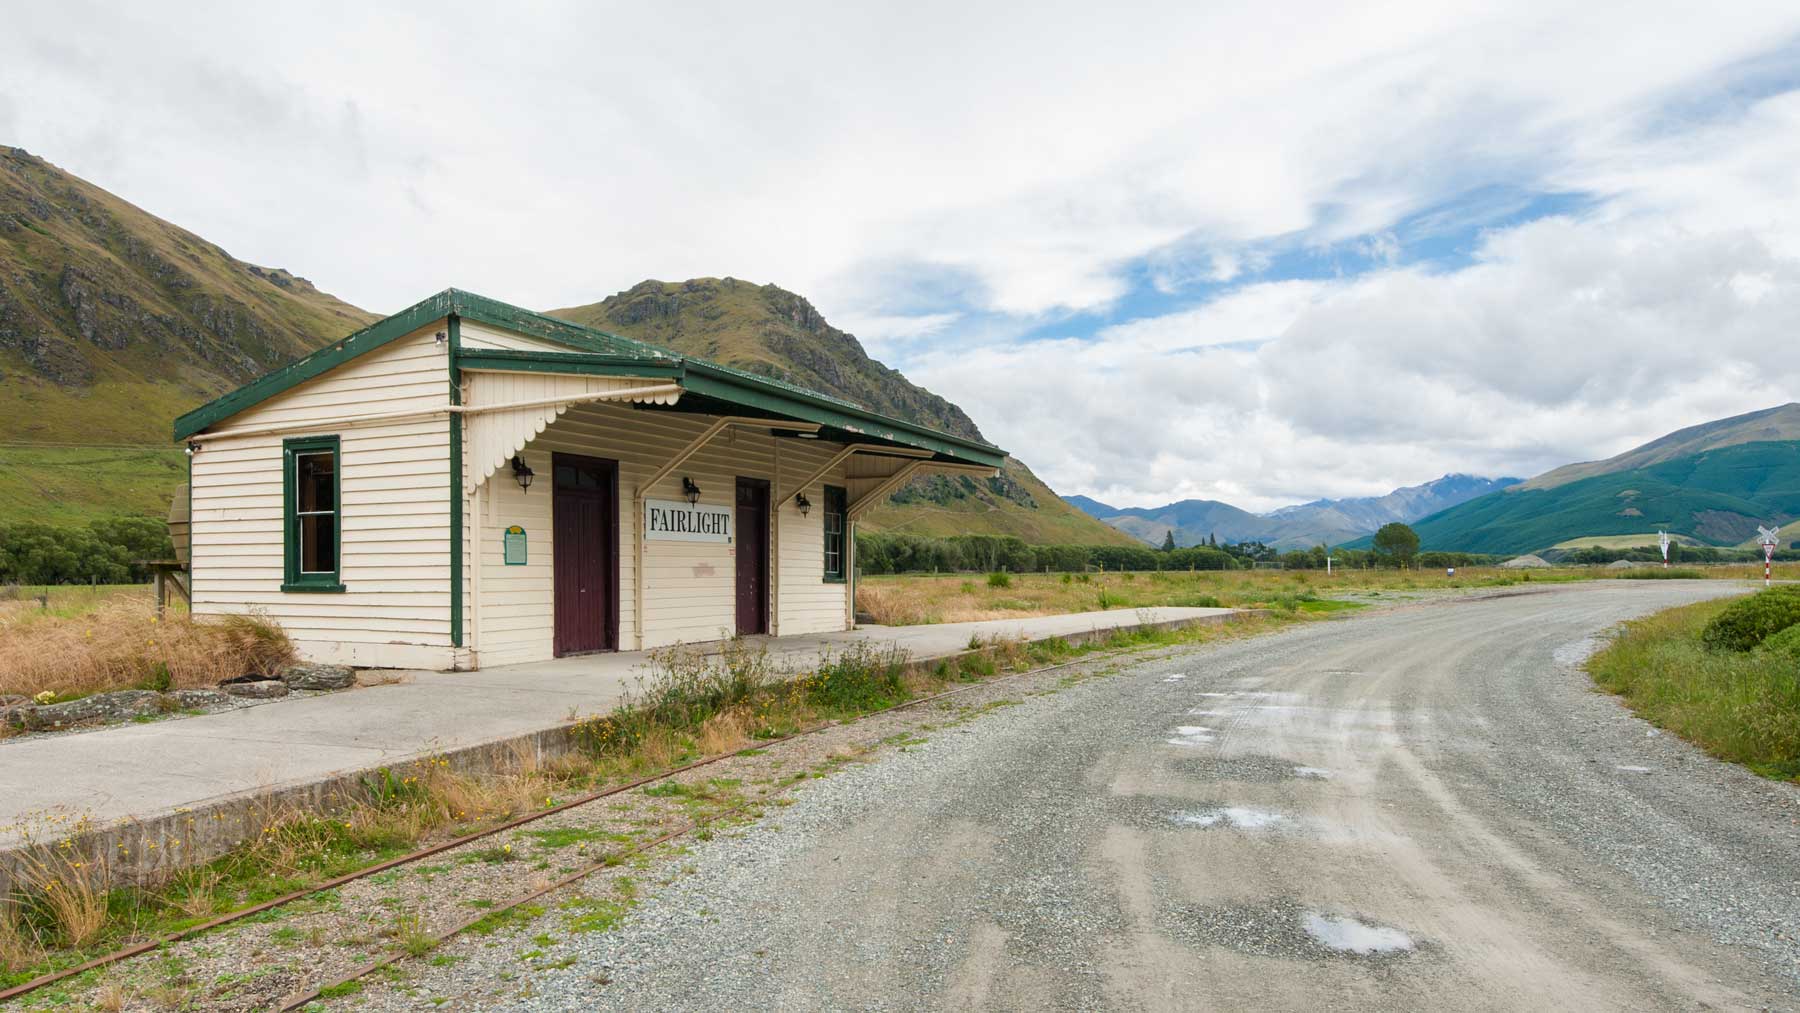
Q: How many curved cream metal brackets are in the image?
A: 3